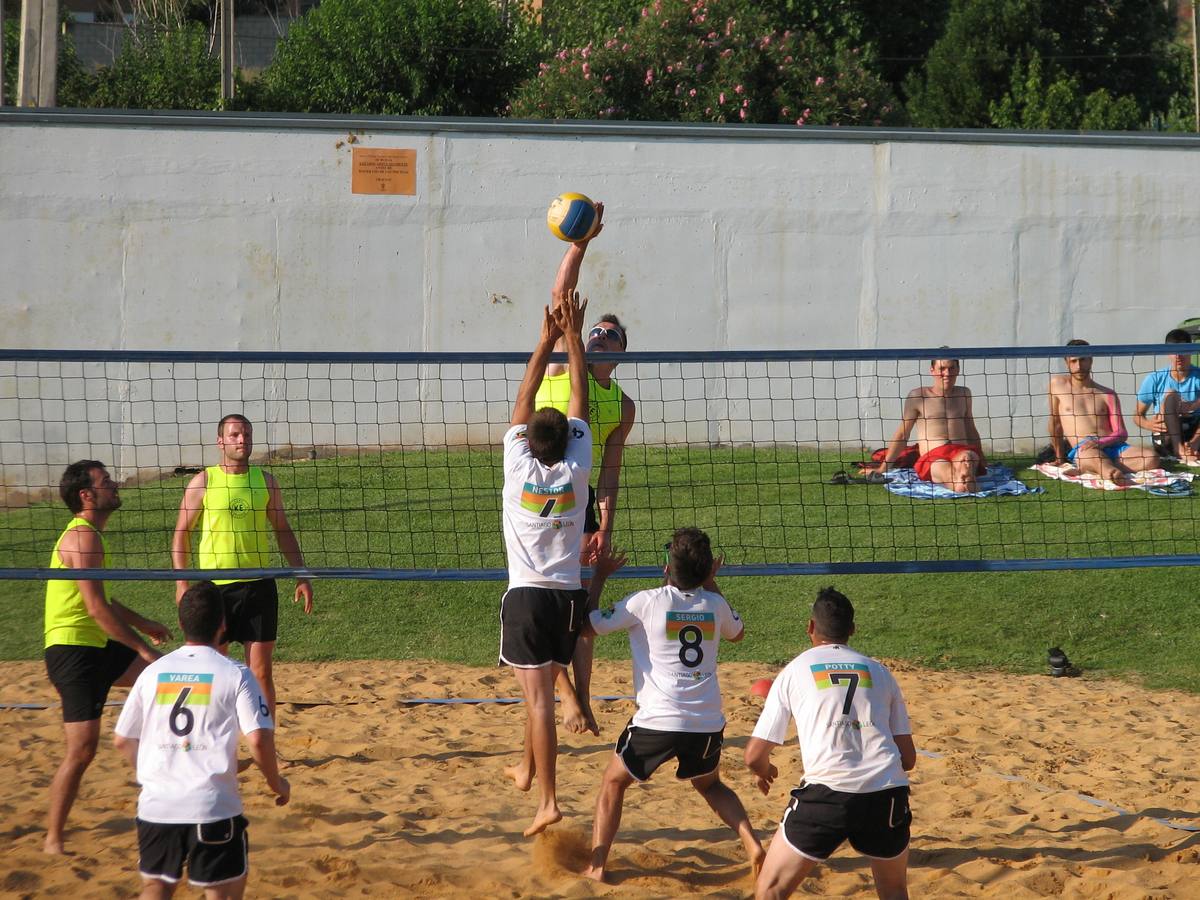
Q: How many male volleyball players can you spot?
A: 7